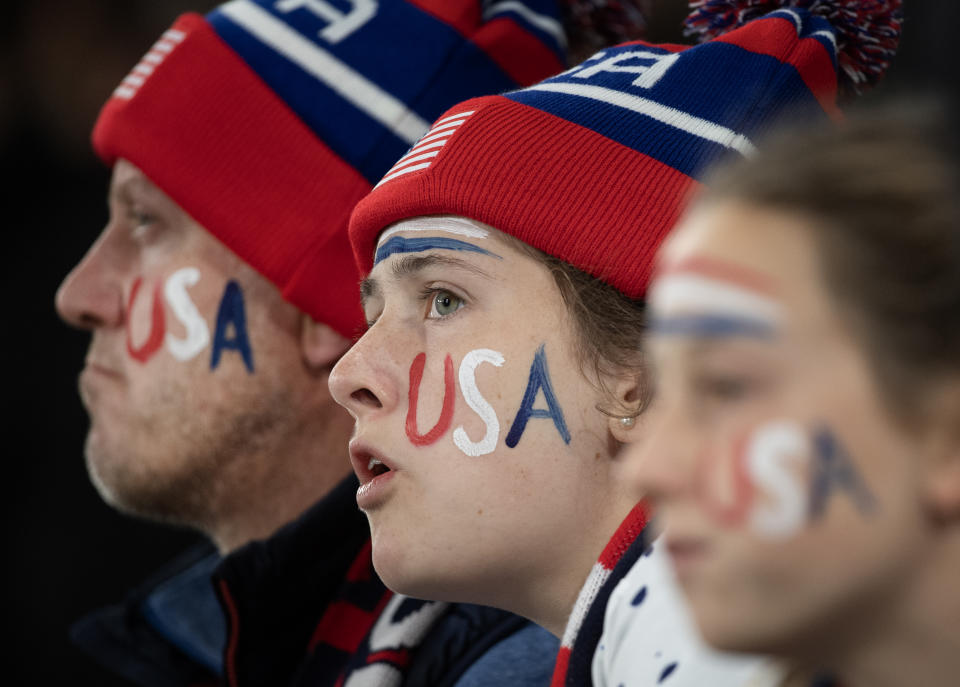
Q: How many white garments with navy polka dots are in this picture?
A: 1